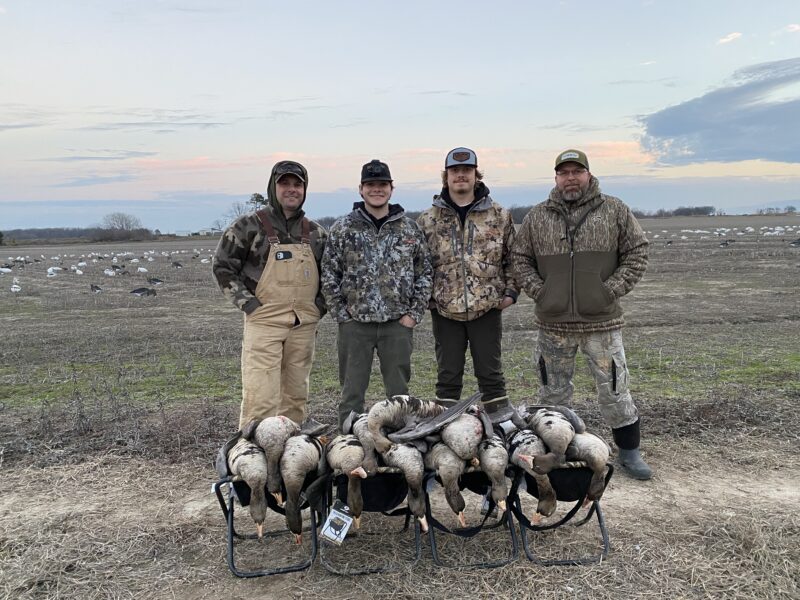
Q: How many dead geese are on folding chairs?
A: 13